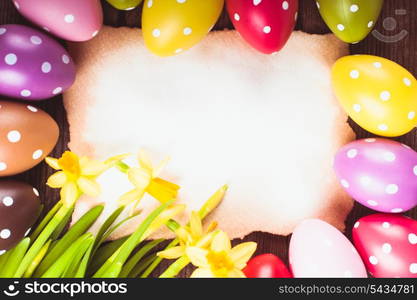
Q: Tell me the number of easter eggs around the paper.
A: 13